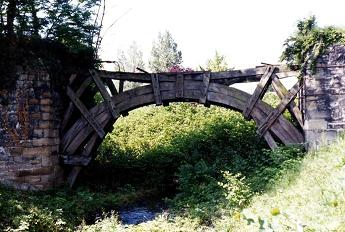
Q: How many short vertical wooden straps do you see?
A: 3